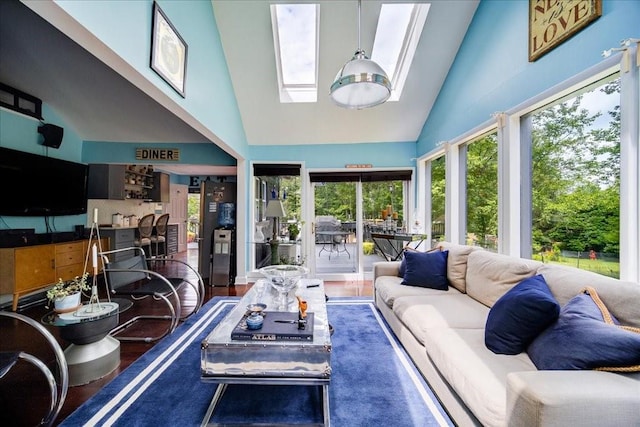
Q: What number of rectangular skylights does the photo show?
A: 2